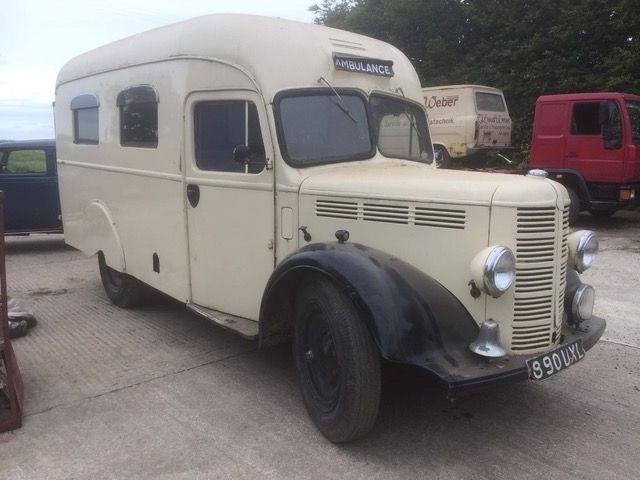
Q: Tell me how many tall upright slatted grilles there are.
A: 1